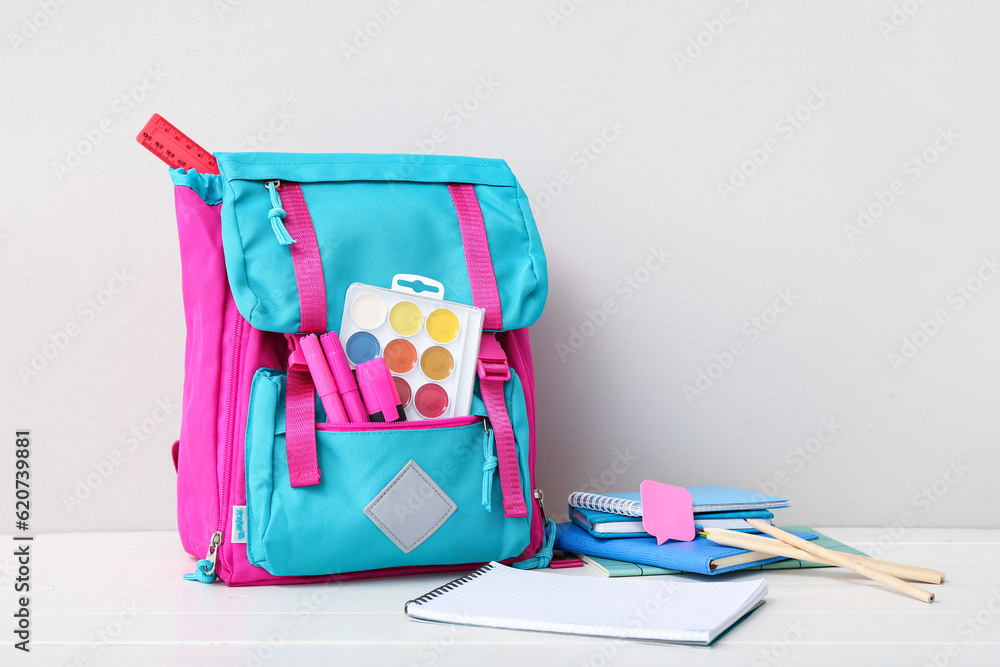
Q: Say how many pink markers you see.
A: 3